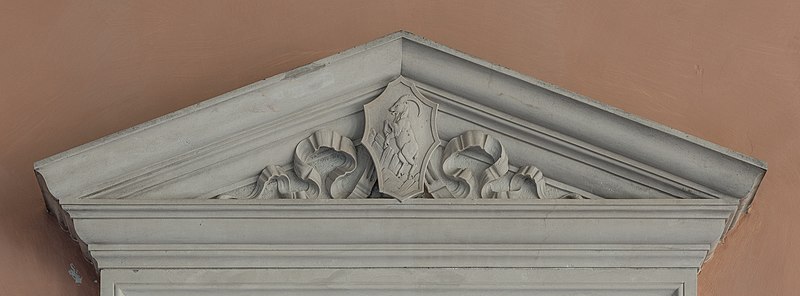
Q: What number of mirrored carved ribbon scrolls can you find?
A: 2